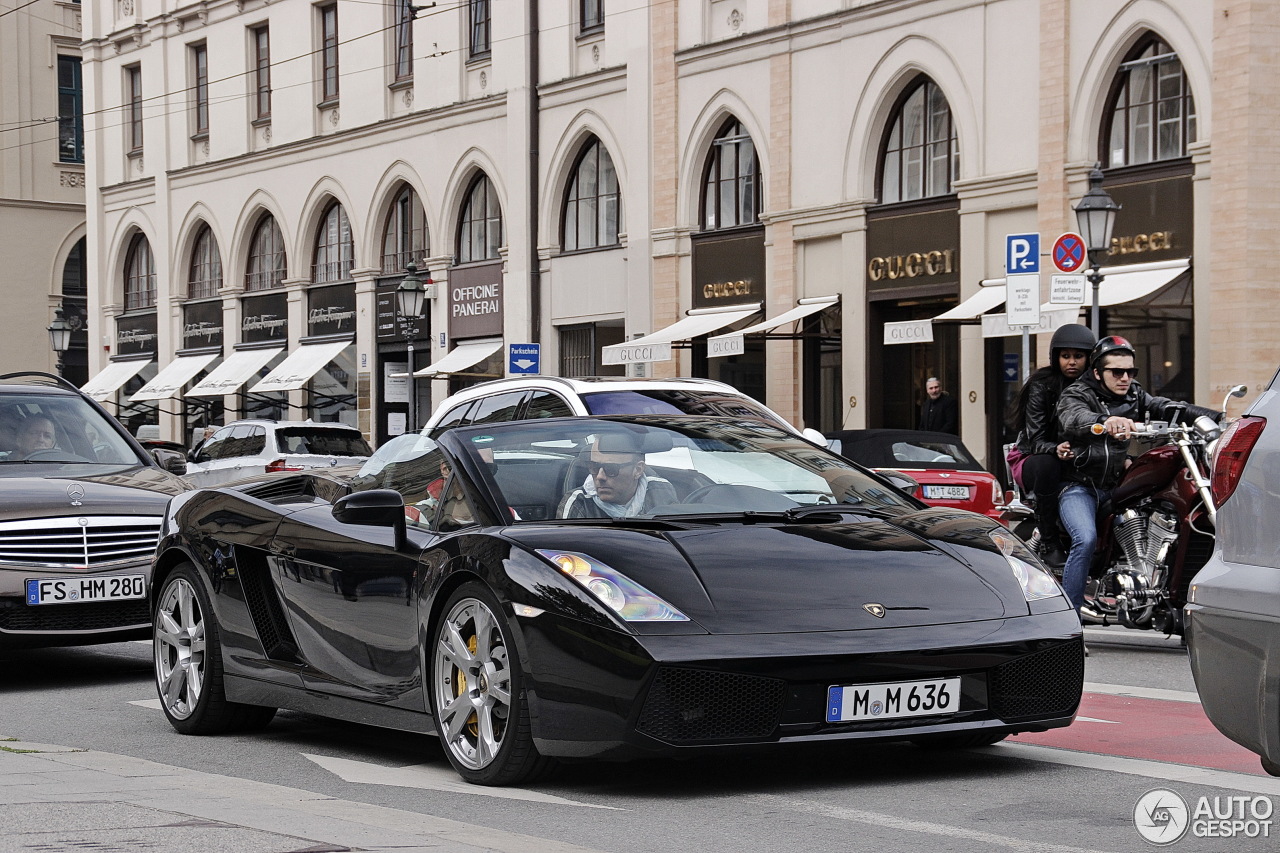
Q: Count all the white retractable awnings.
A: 9